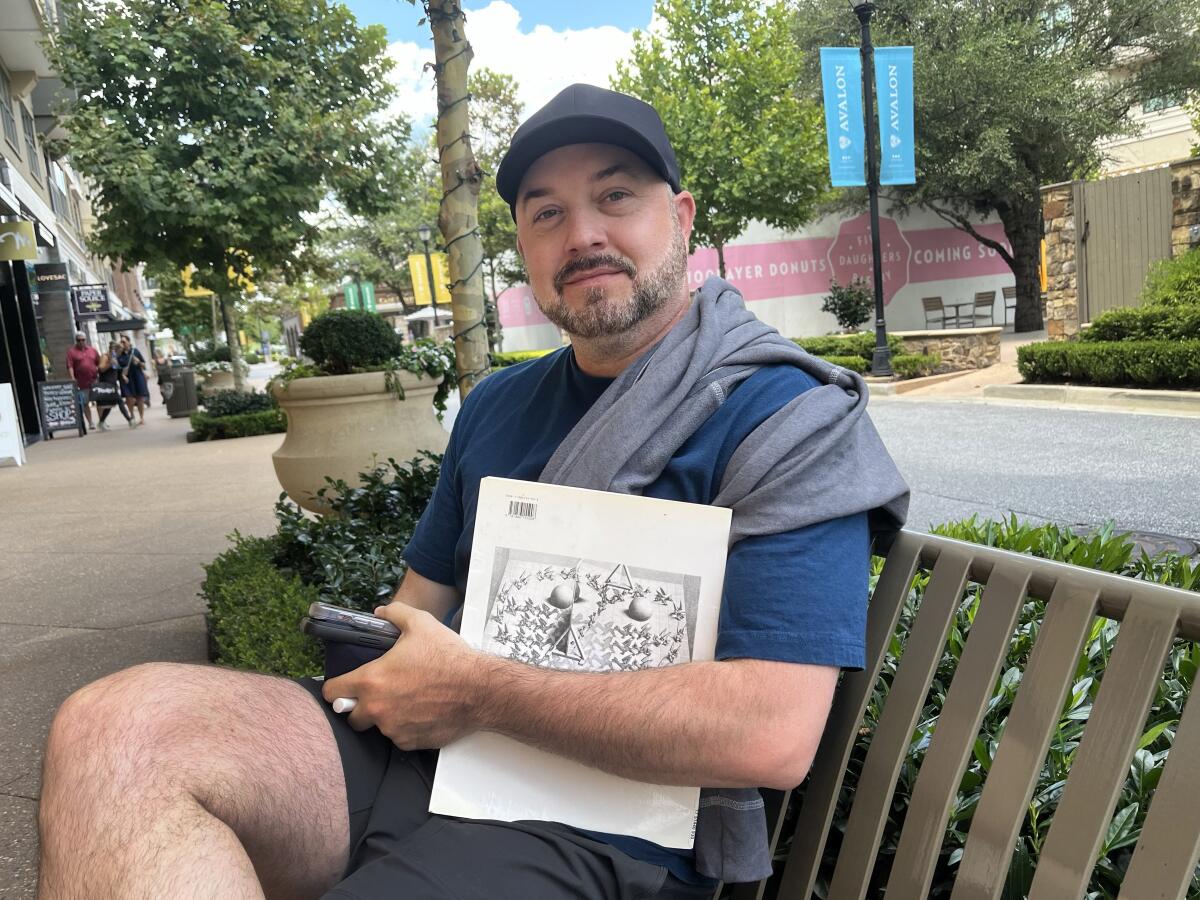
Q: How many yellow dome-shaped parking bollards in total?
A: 0